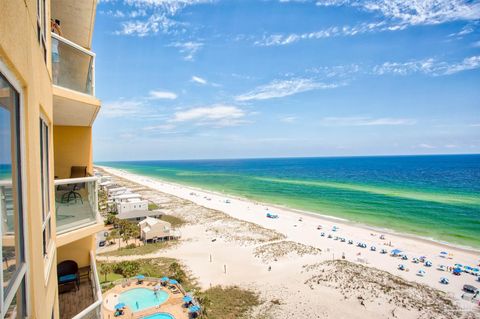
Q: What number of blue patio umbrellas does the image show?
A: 6